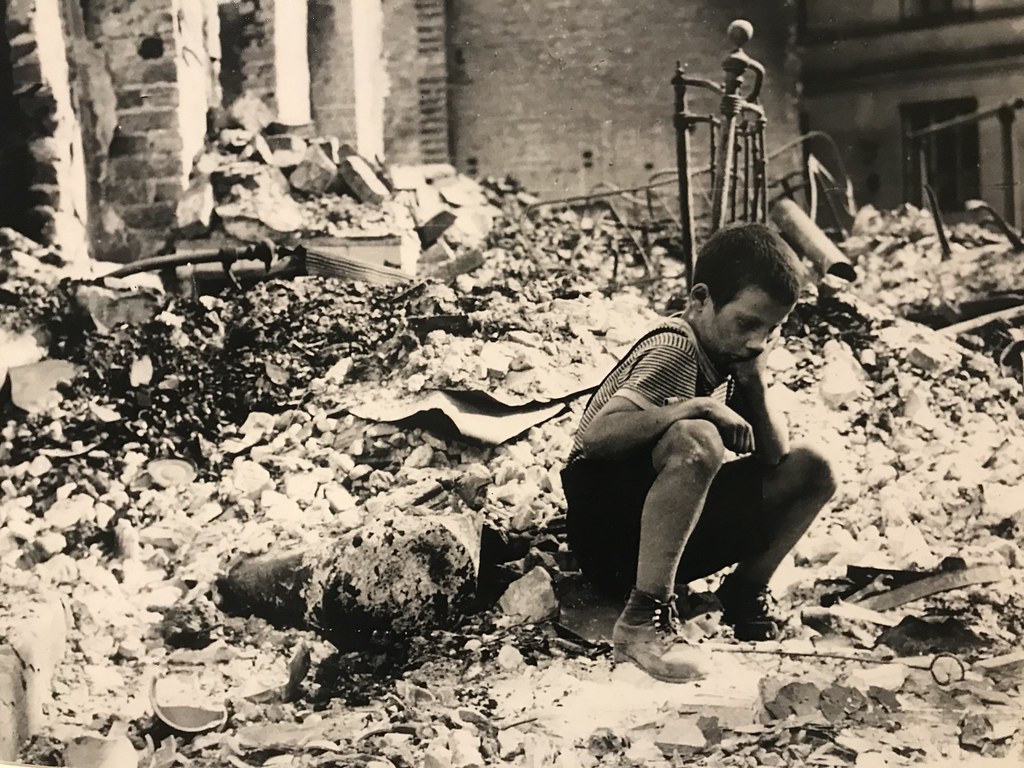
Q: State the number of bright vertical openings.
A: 4